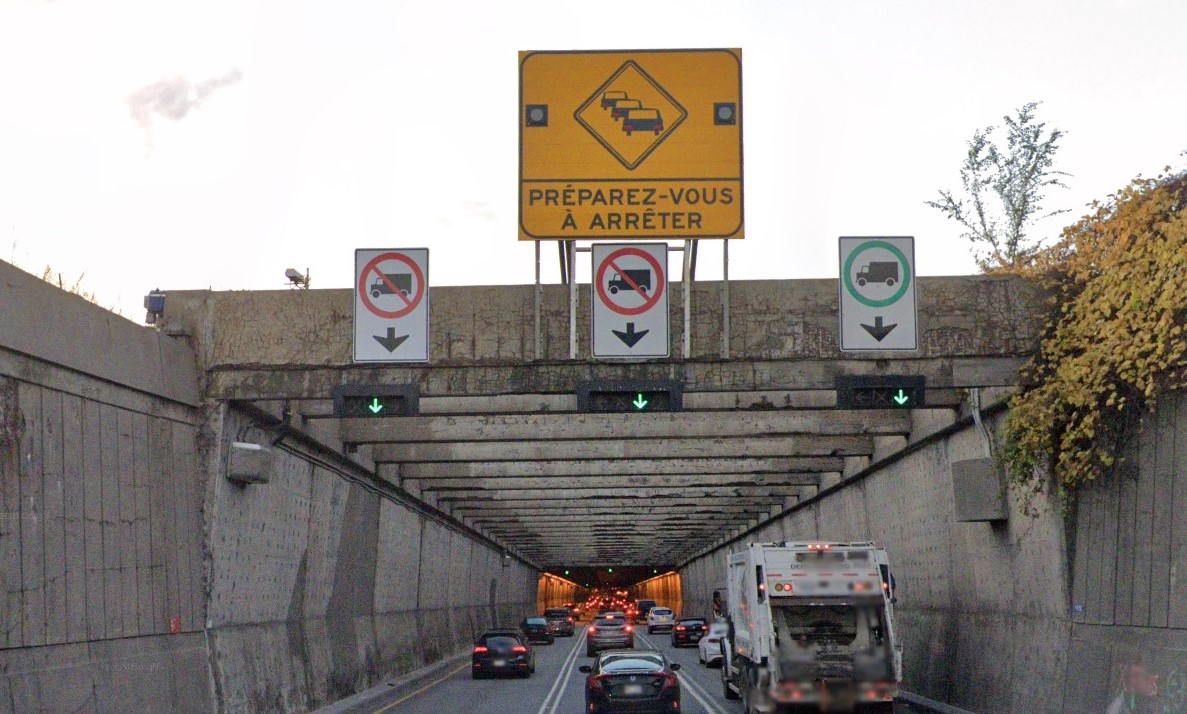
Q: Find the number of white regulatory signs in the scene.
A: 3